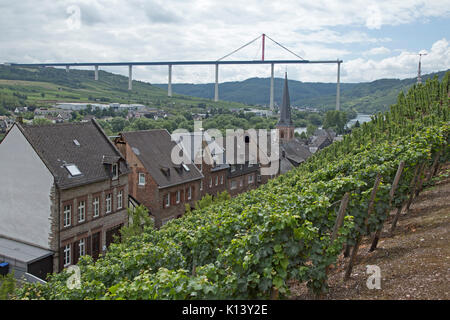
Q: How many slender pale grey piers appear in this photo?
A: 7